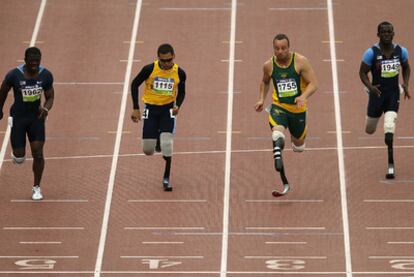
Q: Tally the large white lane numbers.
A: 4